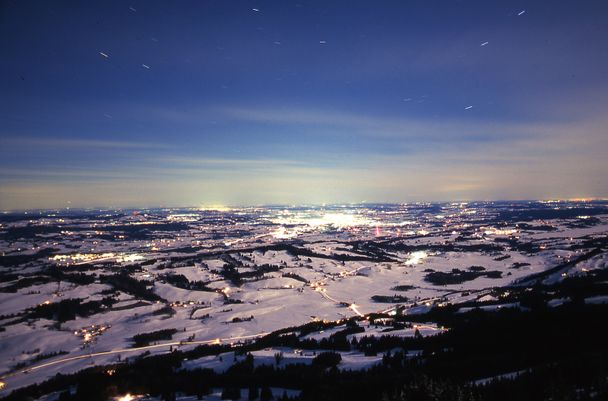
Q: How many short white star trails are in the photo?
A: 7